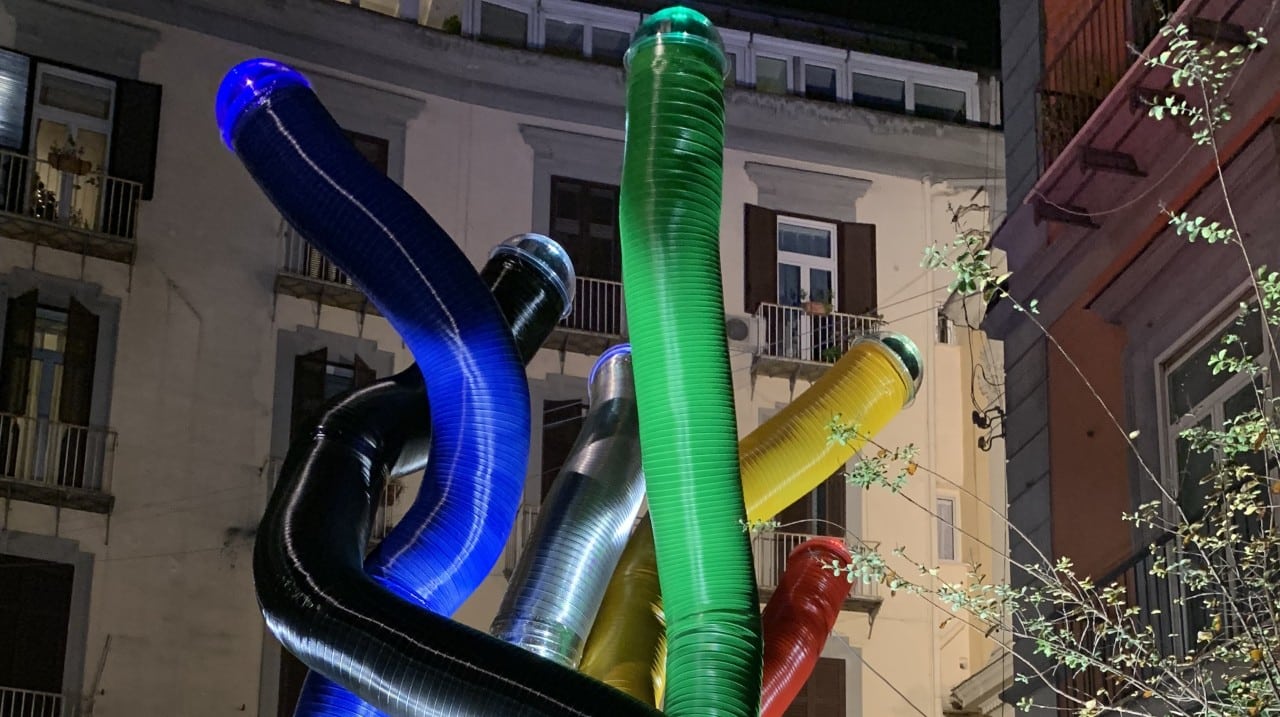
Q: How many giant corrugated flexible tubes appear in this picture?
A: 6